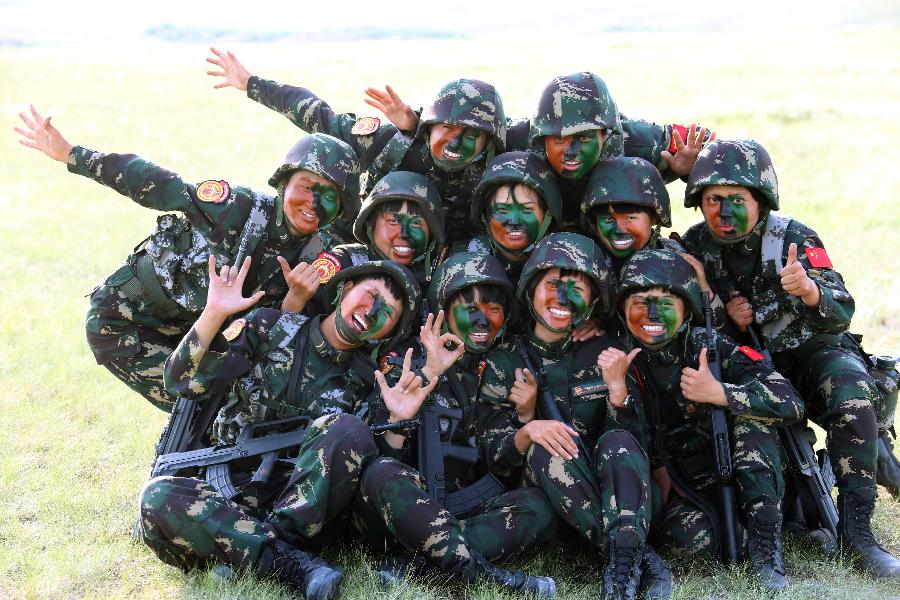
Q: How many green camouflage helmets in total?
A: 11